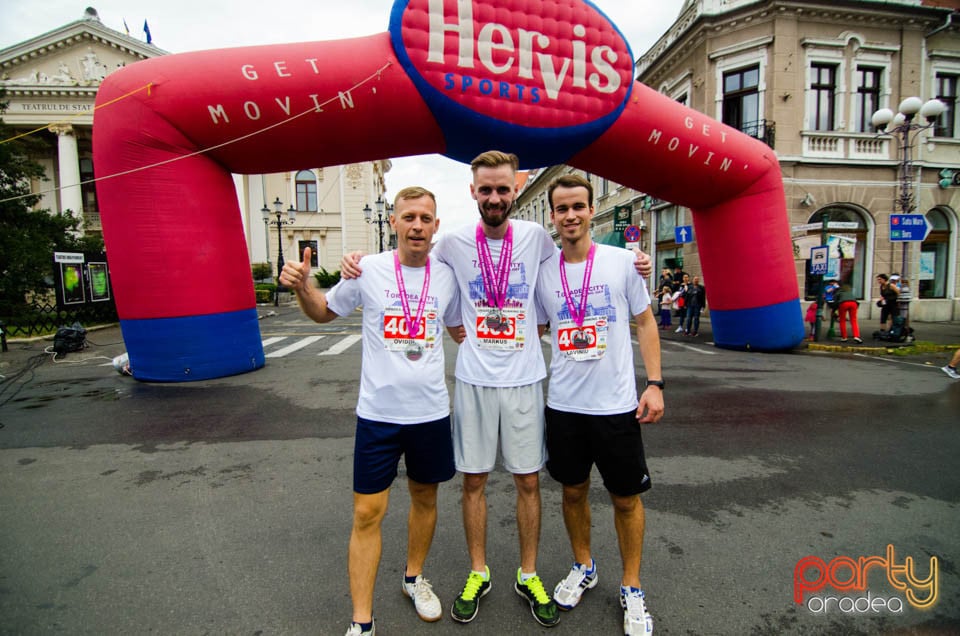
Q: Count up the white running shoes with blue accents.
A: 2